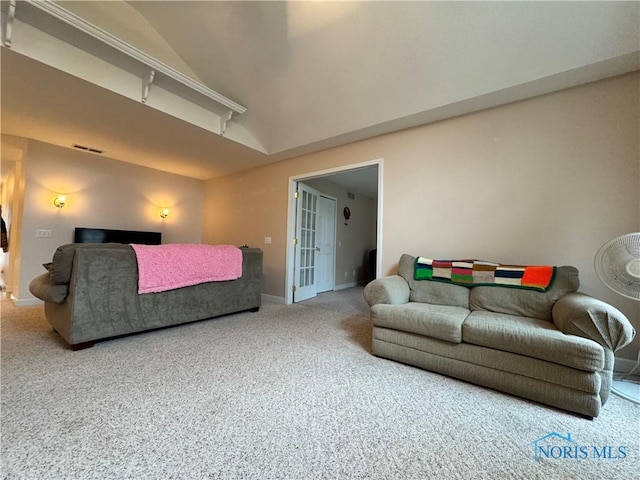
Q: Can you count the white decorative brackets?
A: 3